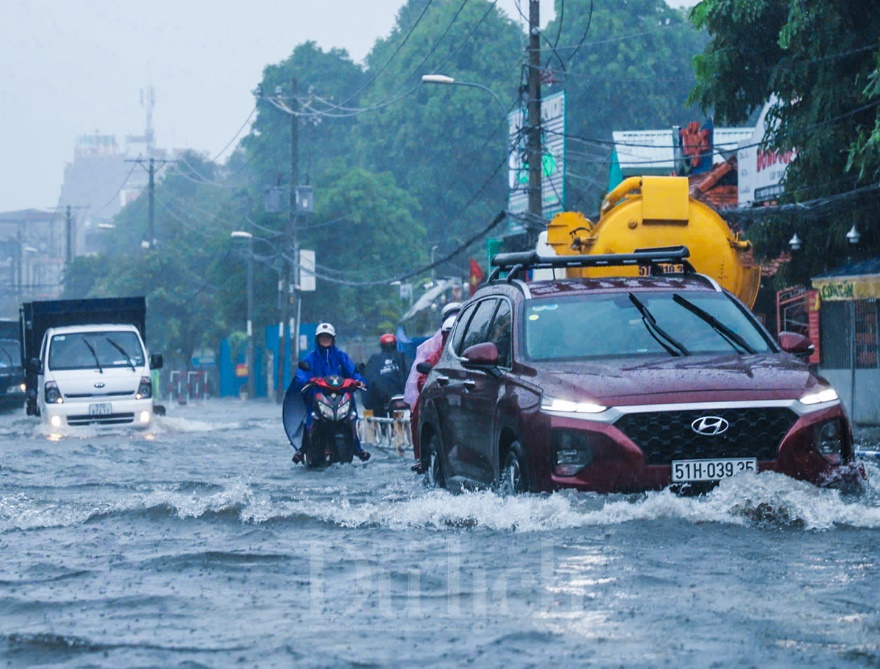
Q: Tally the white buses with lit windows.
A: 0